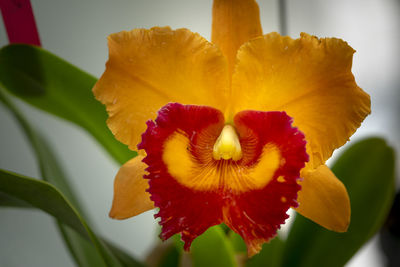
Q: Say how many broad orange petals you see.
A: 2